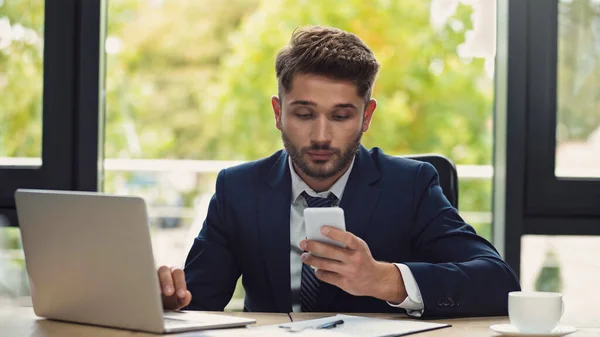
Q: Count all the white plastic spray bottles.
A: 0